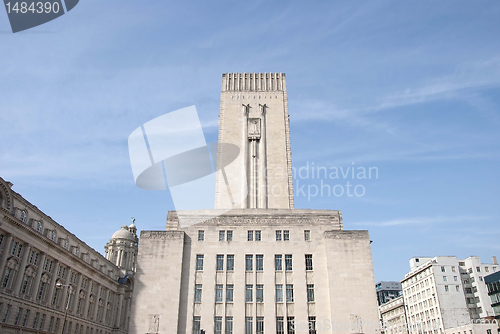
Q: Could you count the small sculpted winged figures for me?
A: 2